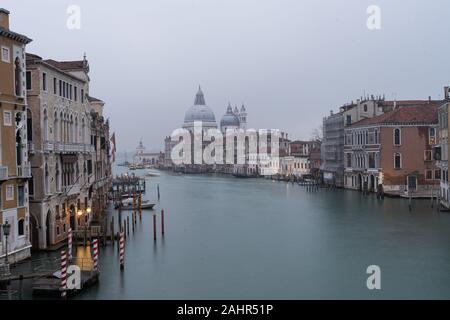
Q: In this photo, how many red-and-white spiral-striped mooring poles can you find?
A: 4